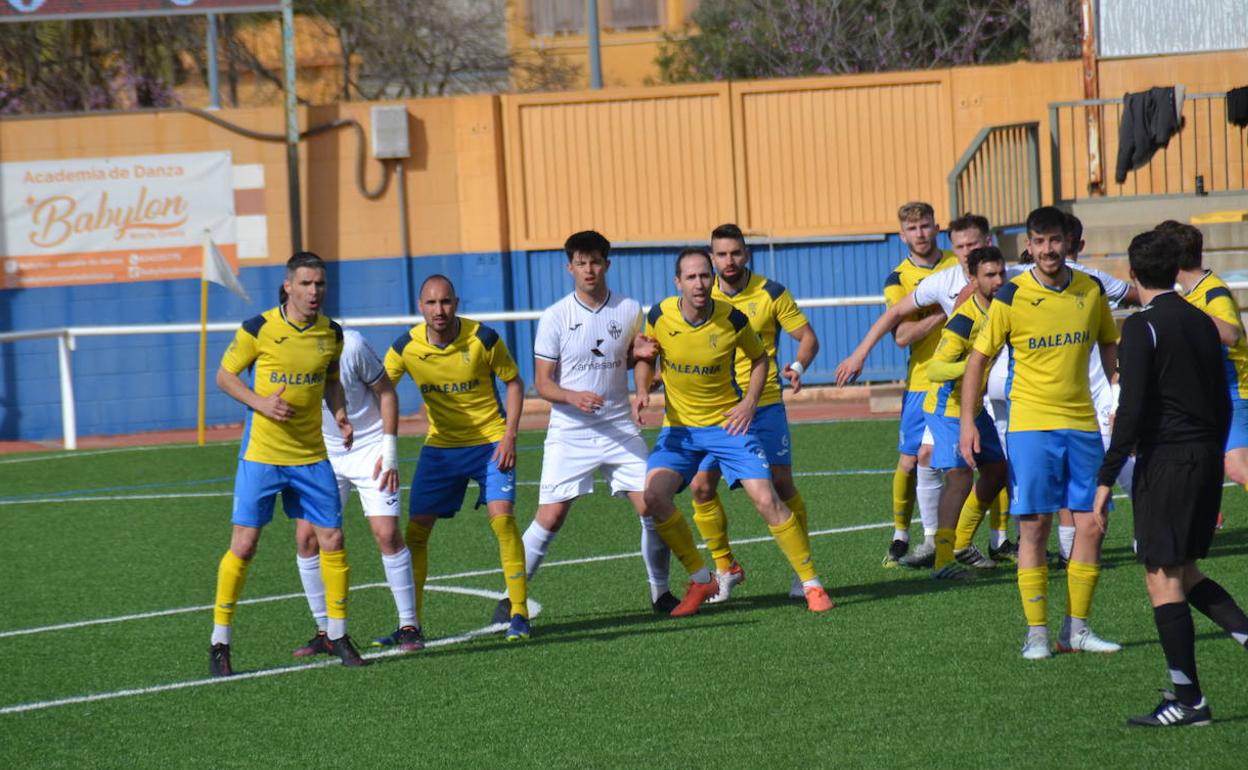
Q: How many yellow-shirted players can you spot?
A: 8